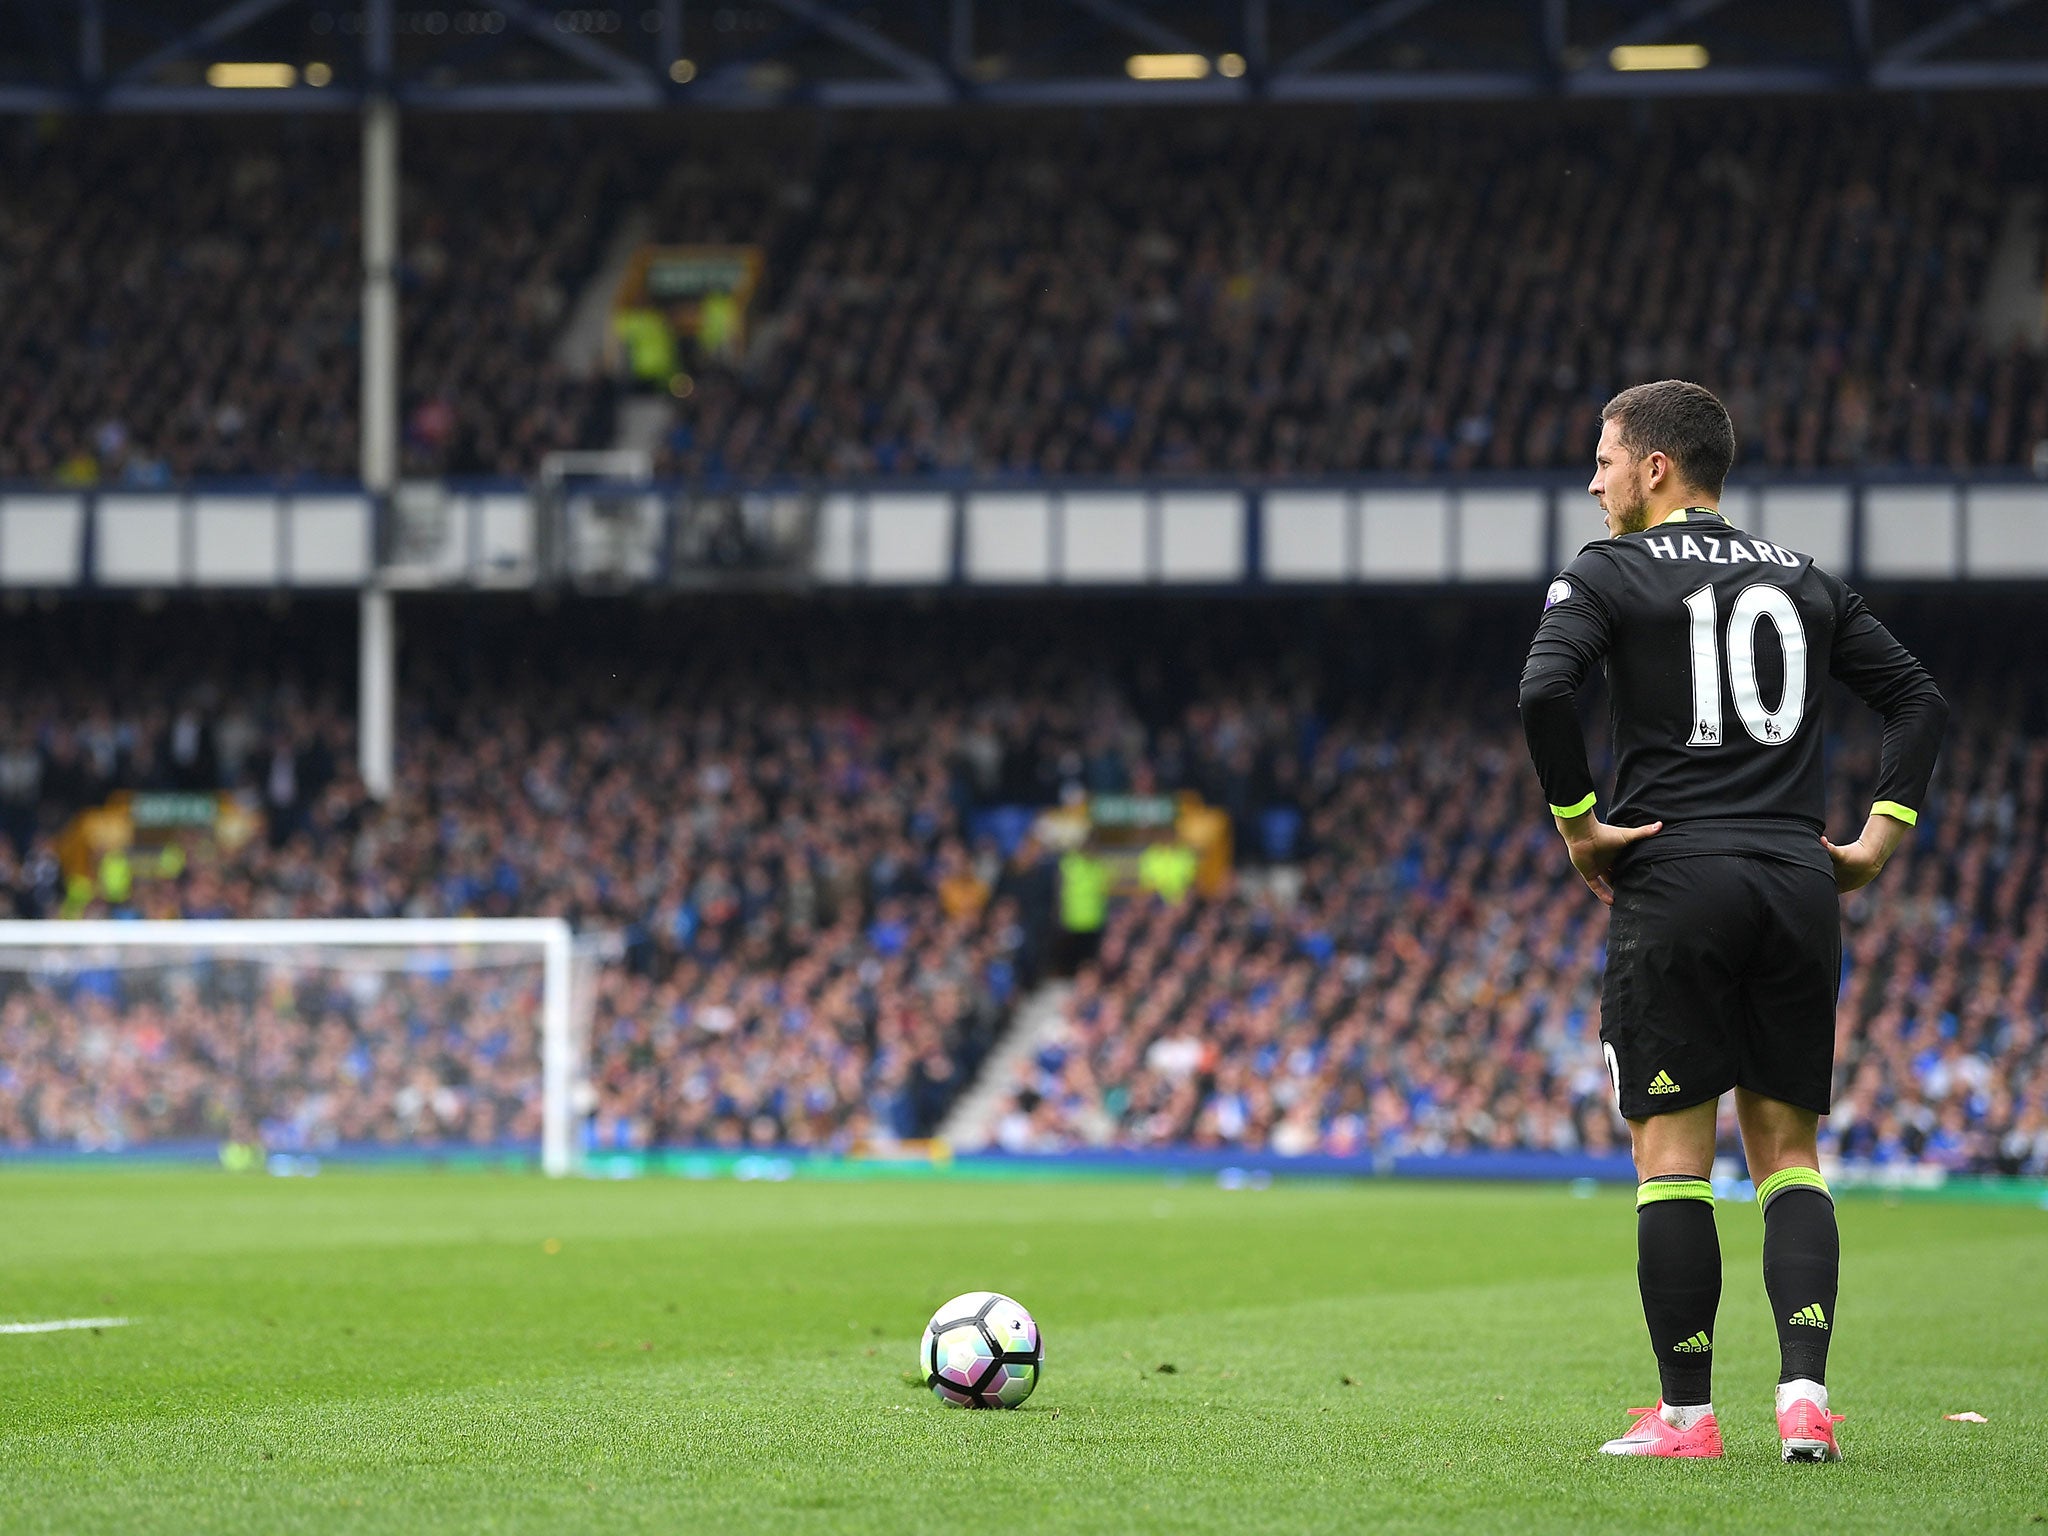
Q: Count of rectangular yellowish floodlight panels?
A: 3